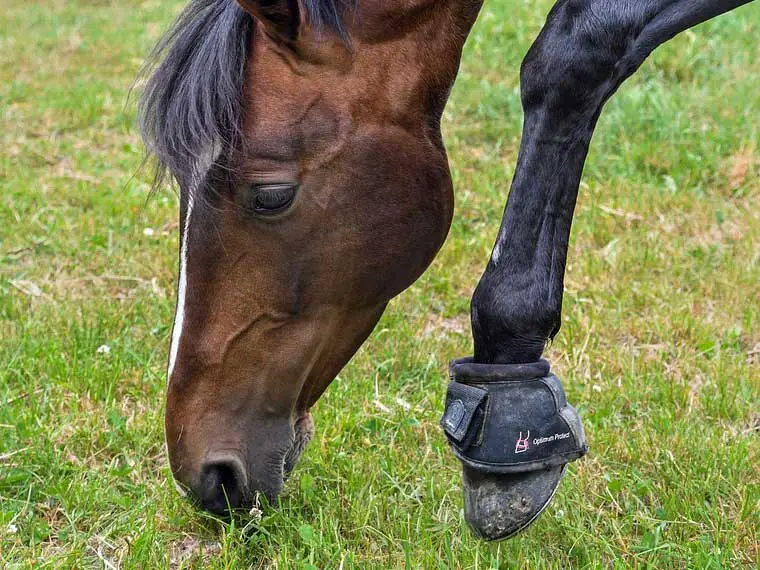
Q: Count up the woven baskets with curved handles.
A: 0